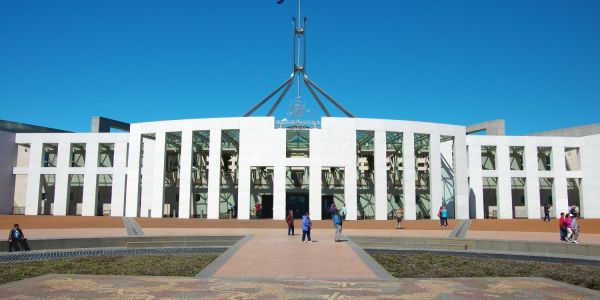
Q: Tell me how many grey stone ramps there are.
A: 2